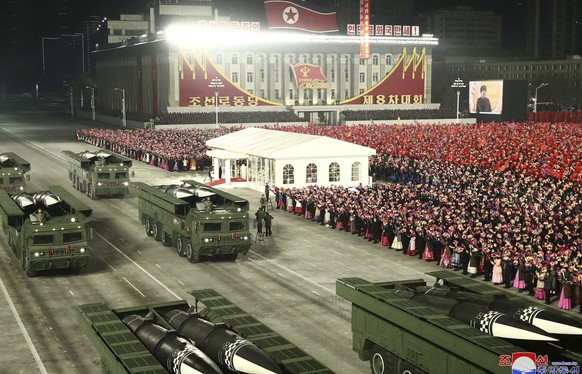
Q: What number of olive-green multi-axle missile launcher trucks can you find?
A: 6